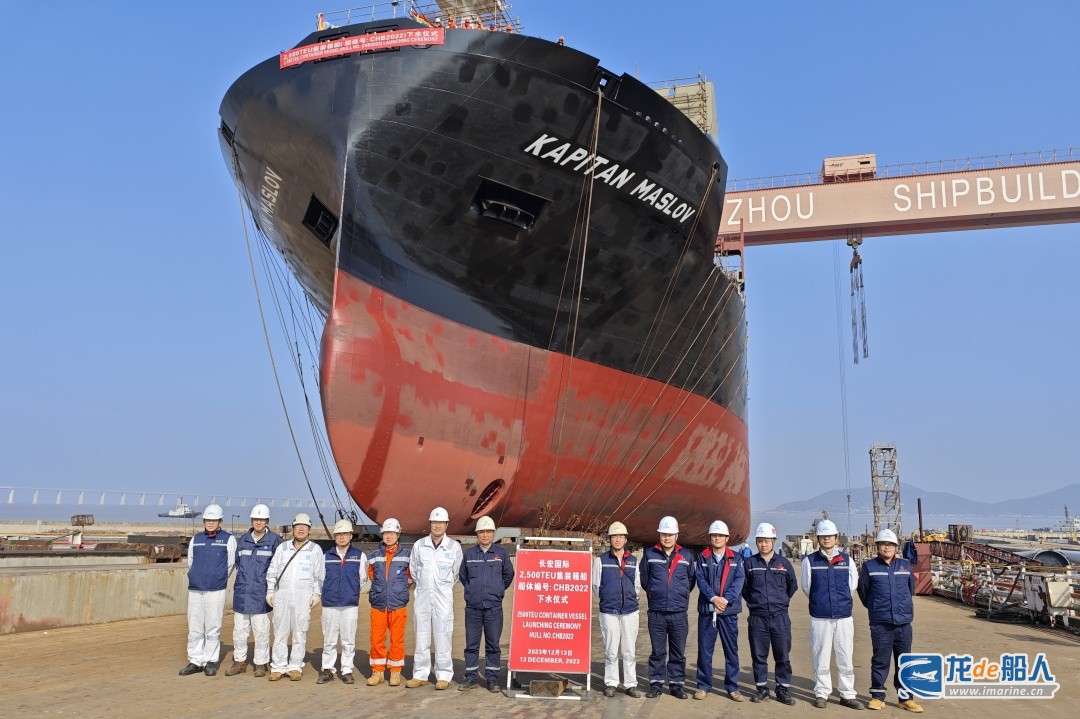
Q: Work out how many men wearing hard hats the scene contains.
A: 13